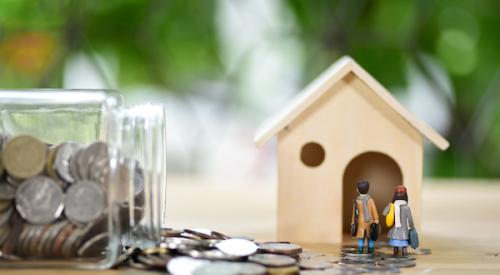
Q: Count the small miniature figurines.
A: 2